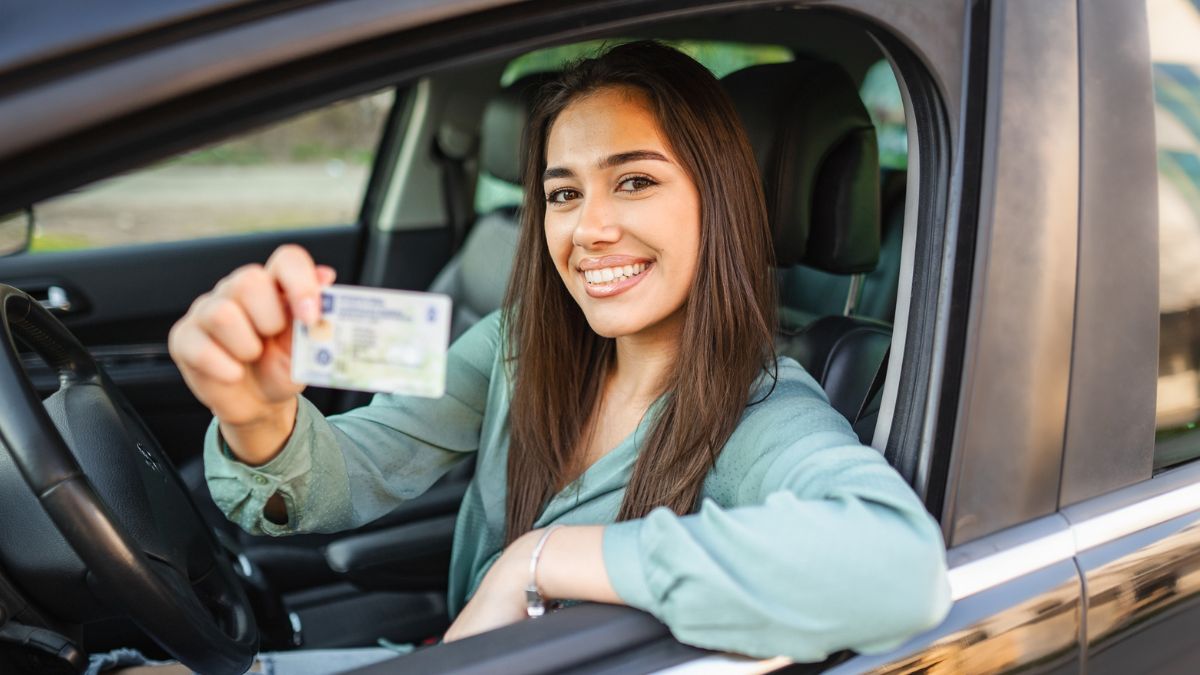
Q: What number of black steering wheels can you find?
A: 1